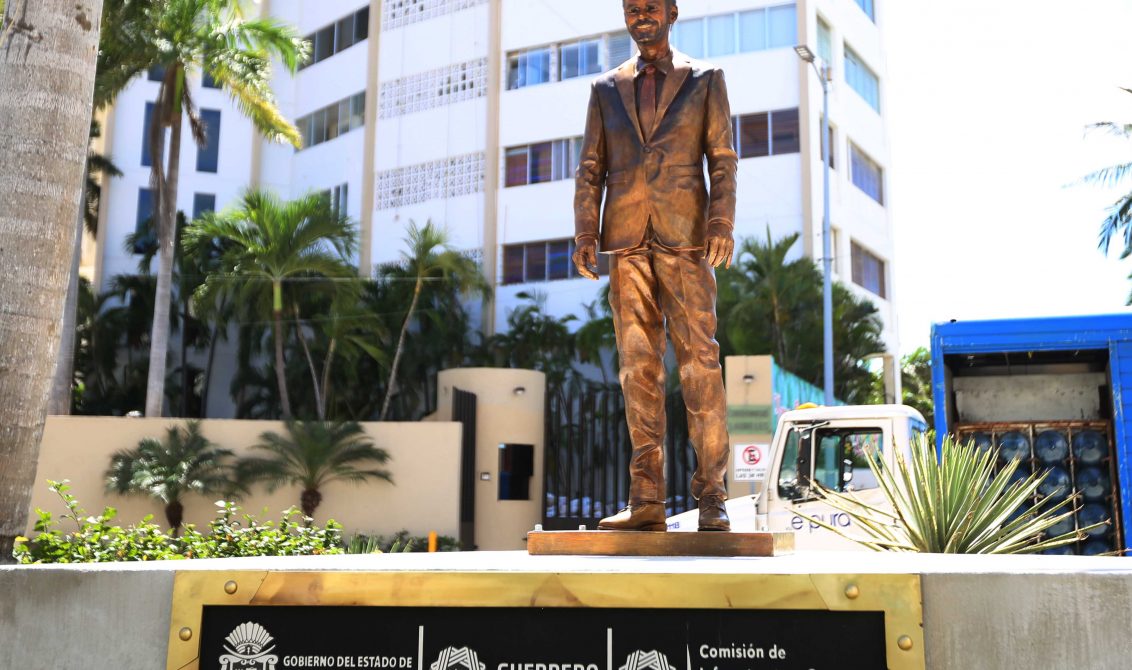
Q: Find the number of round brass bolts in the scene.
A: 4